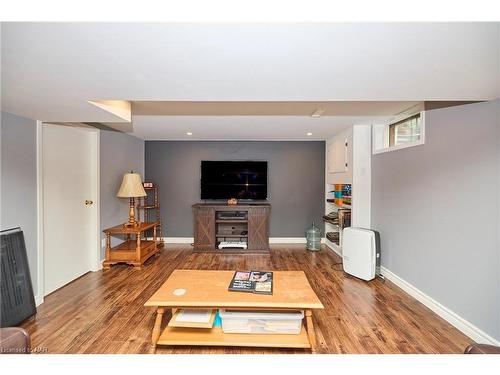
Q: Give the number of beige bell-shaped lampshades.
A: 1